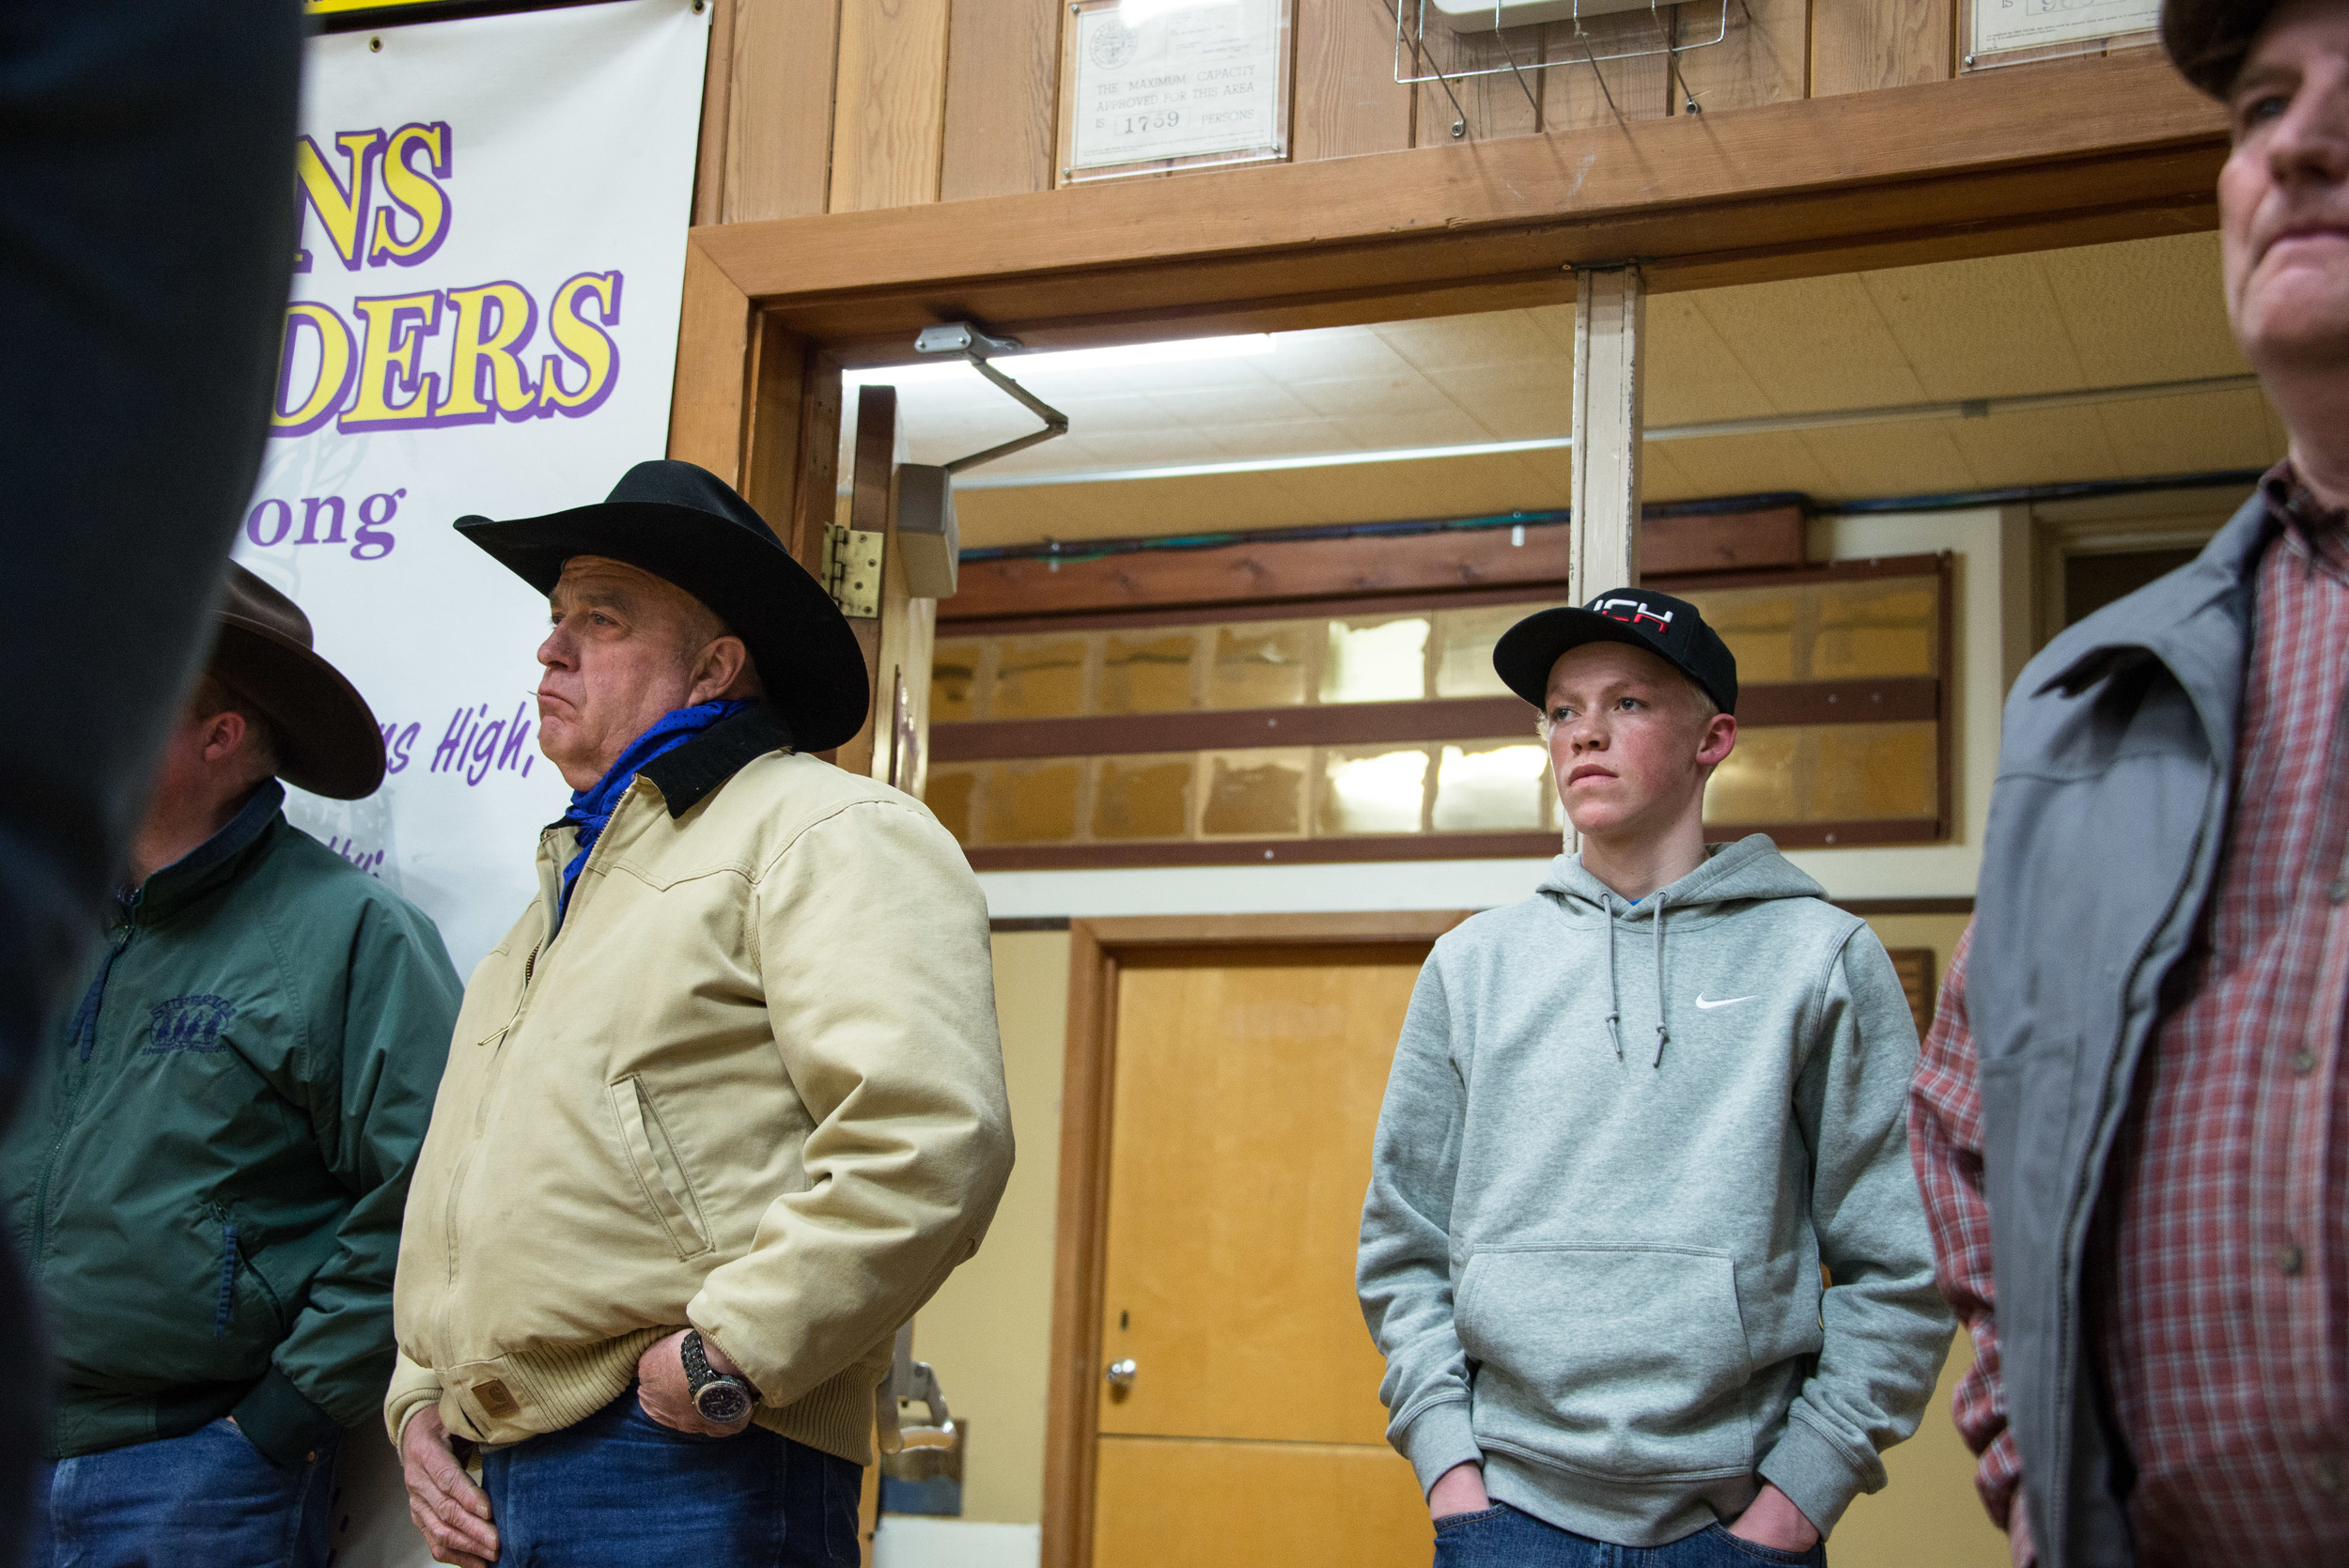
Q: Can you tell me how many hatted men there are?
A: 4